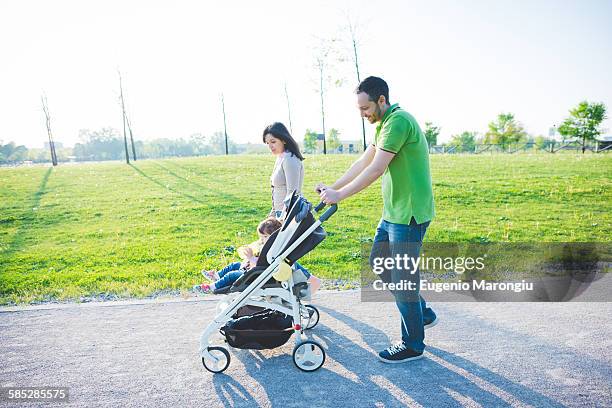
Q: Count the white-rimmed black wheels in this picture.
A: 3